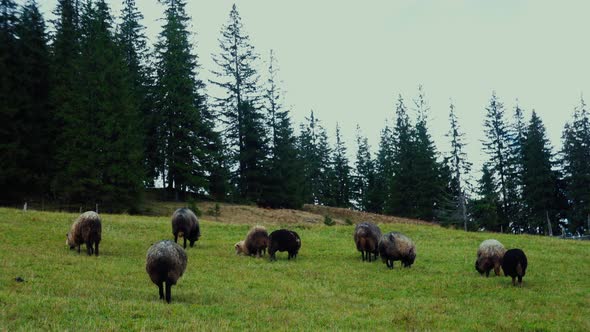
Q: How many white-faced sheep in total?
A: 1